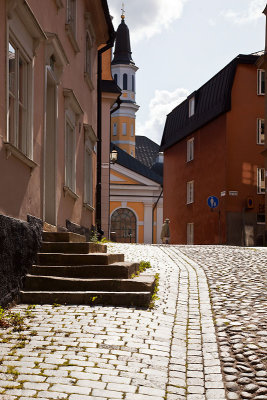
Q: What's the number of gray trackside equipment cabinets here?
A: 0